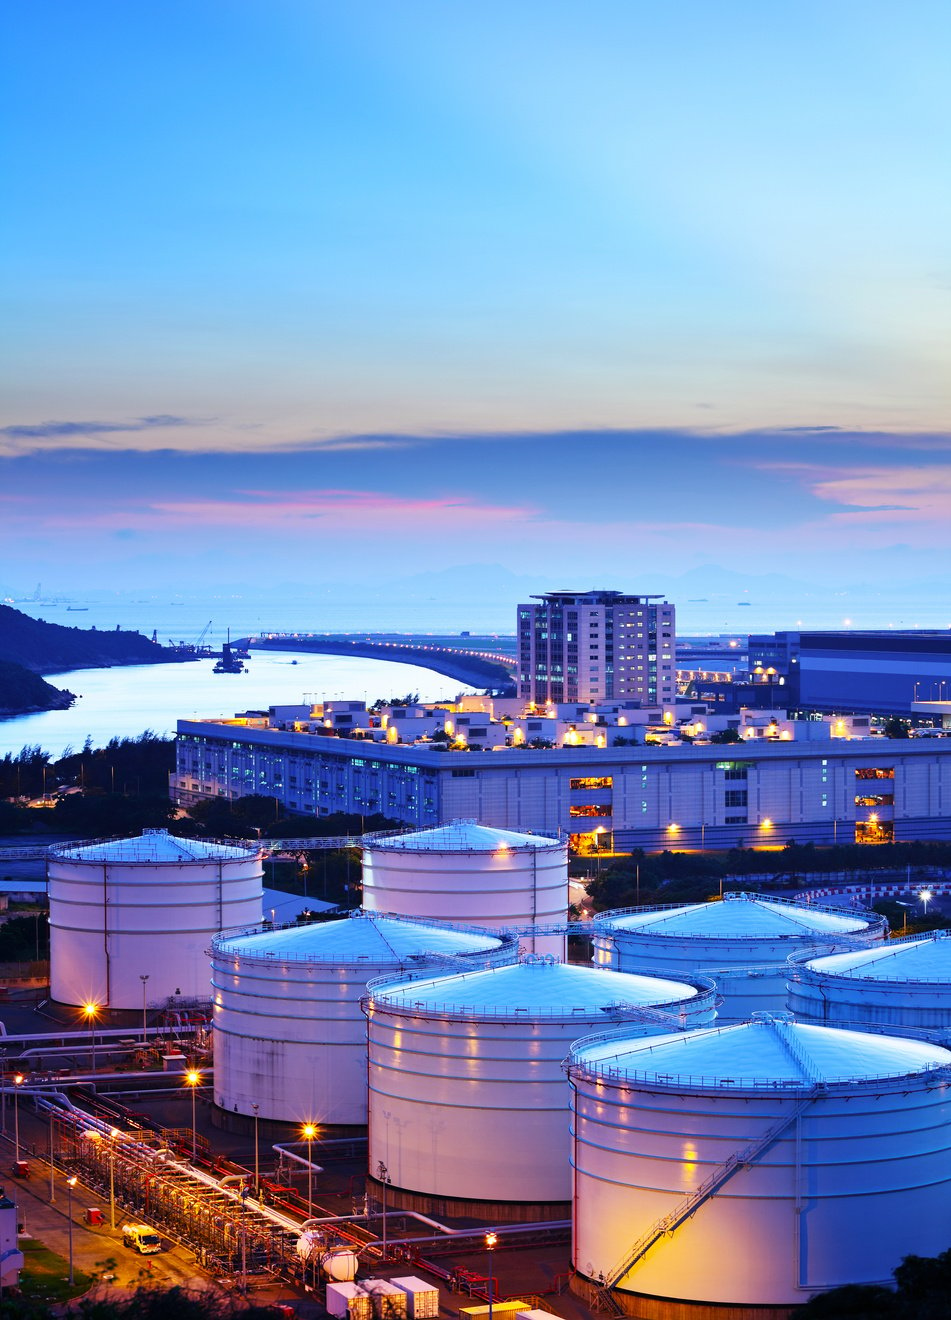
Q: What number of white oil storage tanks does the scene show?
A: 7